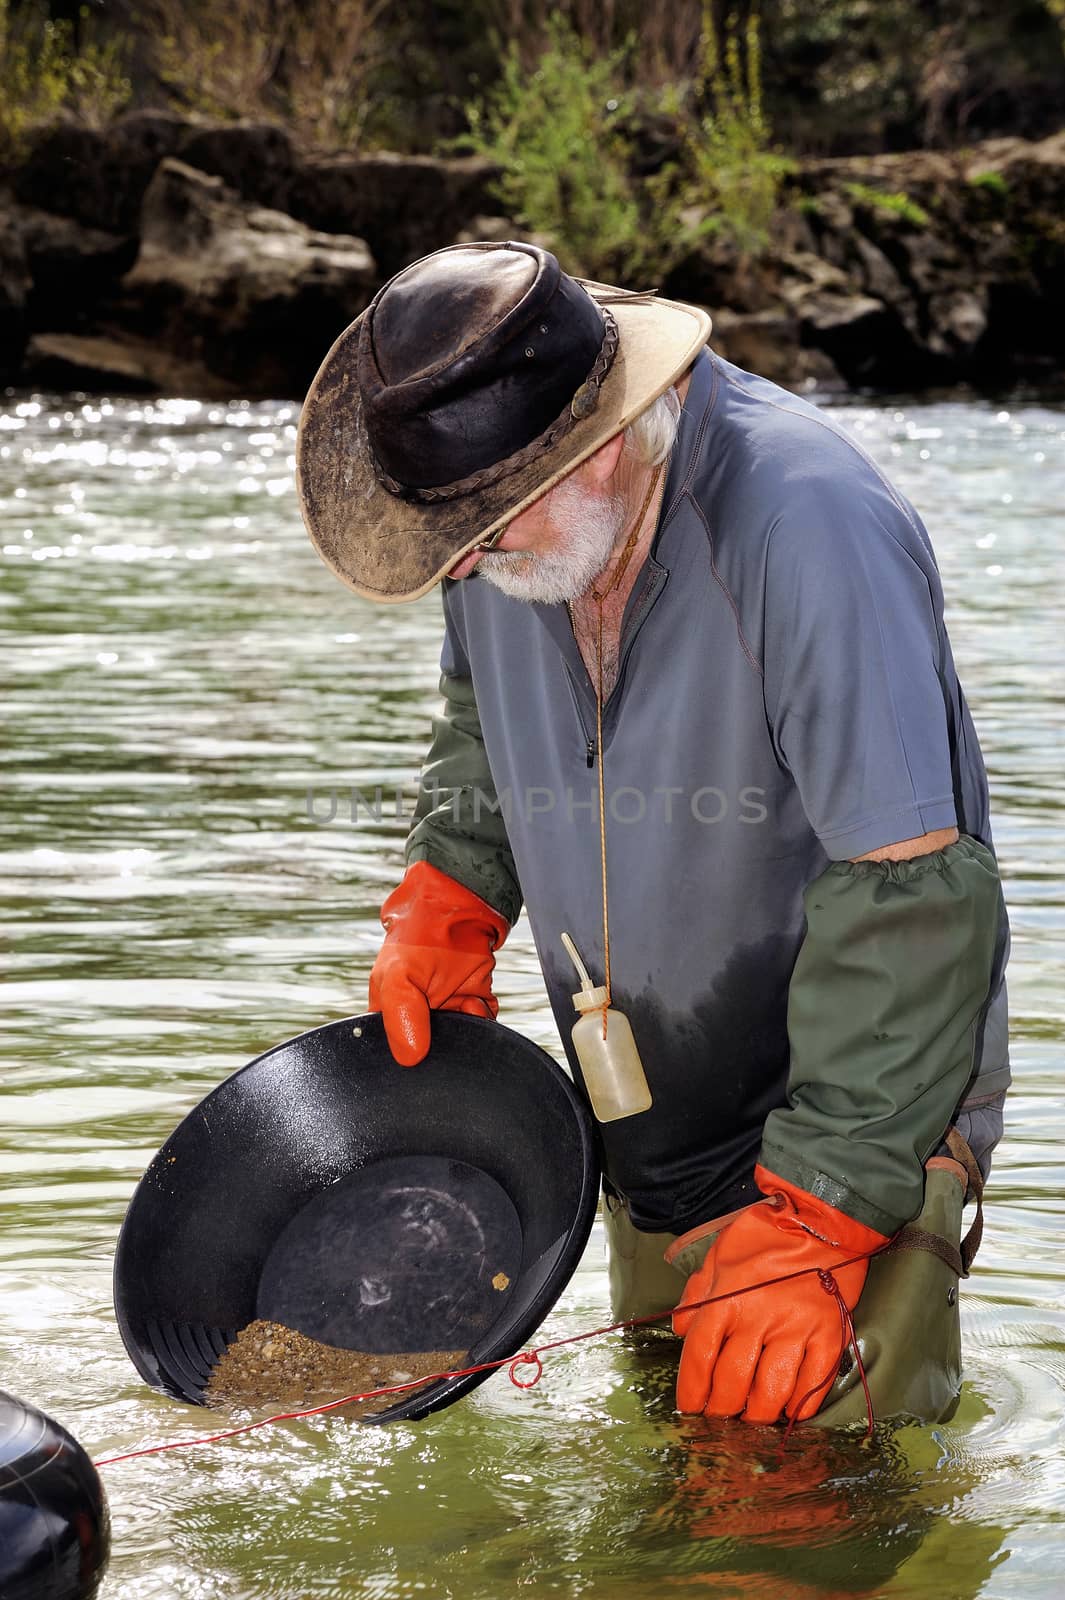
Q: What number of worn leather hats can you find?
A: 1